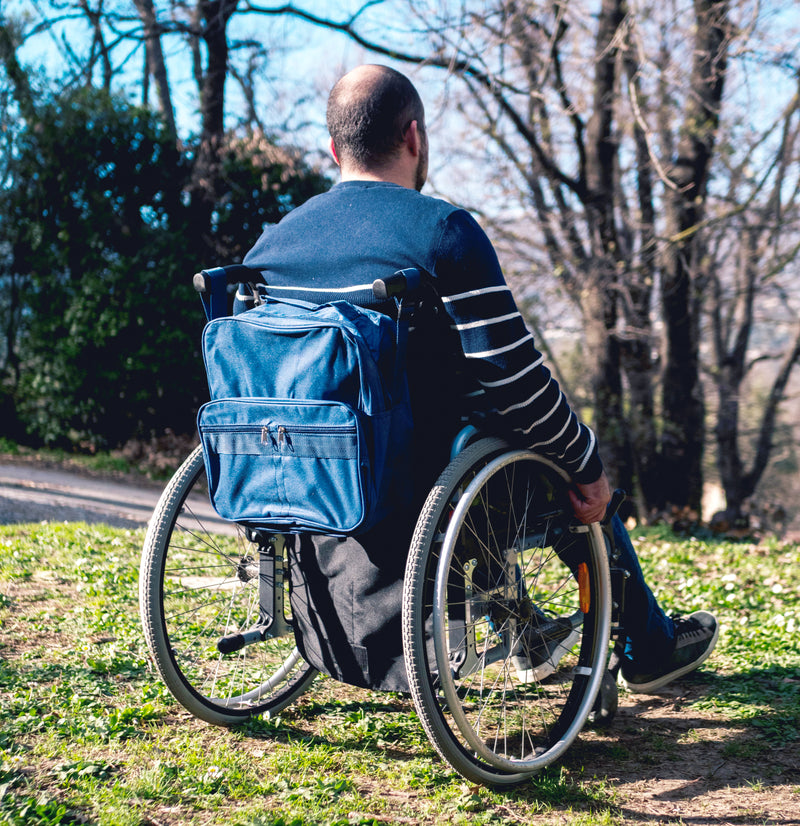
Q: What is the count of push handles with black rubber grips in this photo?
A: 2